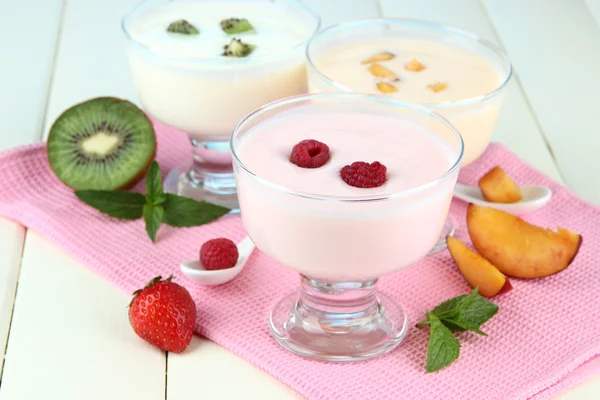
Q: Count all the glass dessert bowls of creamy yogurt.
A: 3